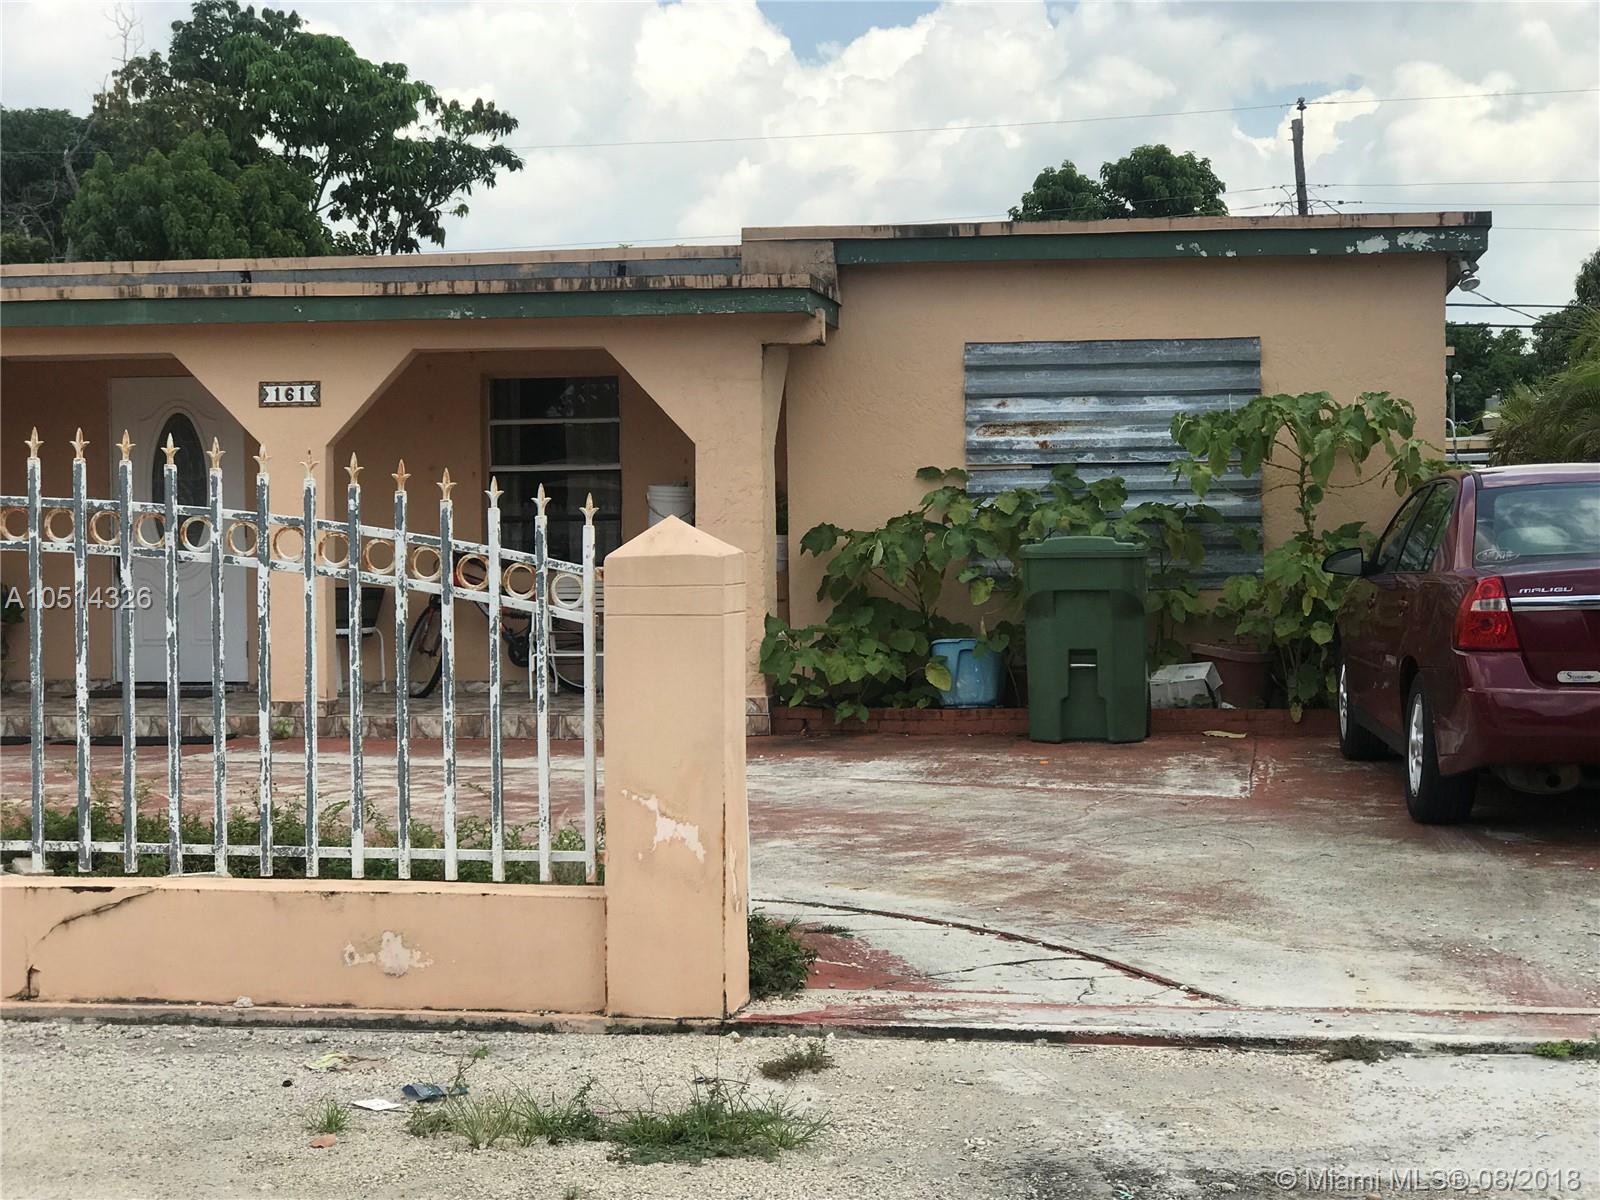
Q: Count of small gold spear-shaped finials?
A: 13